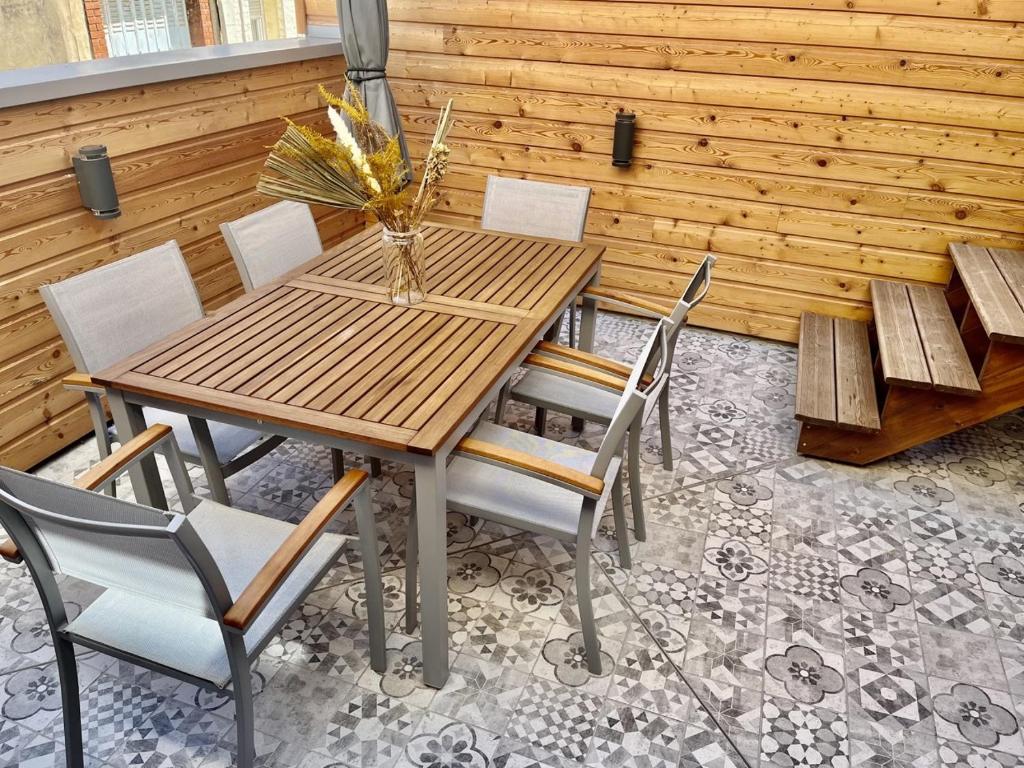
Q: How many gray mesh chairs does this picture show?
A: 6